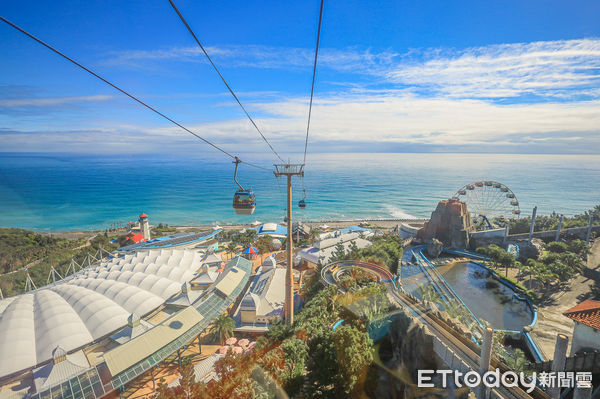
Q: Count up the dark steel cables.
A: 3